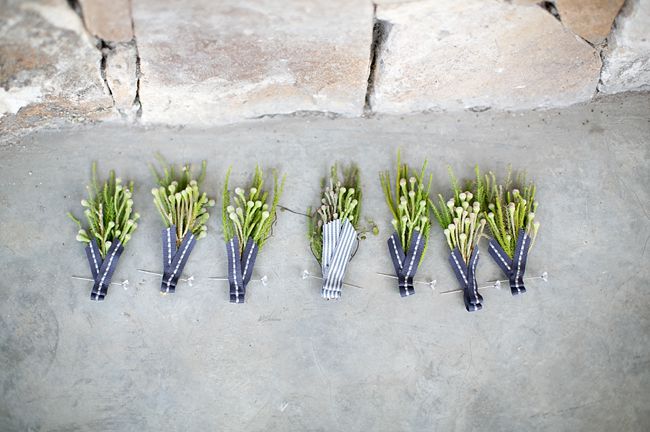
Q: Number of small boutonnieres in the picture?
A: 7